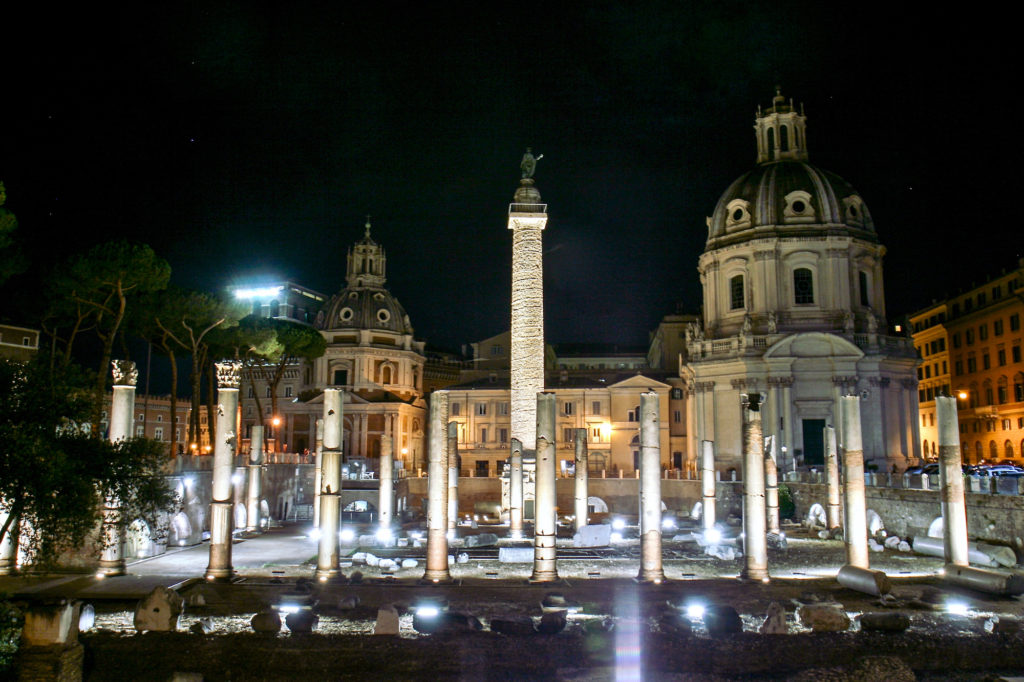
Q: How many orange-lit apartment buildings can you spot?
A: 2